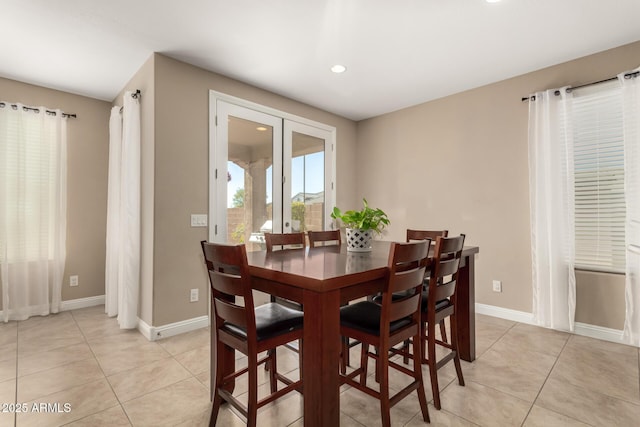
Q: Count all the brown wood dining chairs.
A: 6